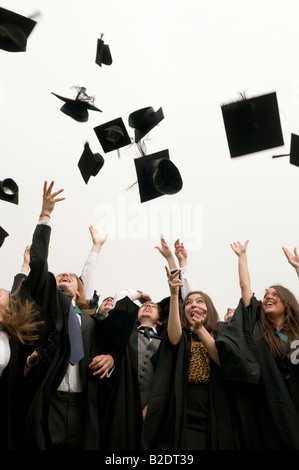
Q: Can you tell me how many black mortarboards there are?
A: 11